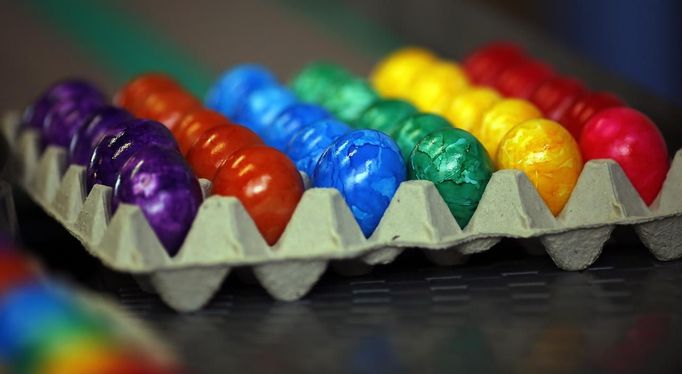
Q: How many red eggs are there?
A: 5